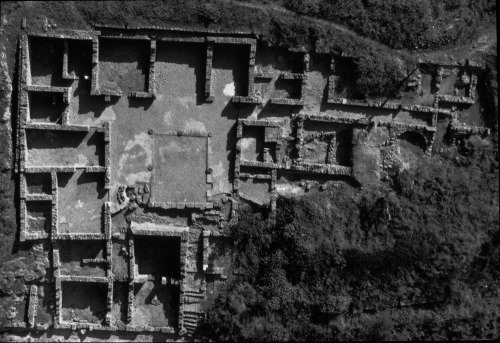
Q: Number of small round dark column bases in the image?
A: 5